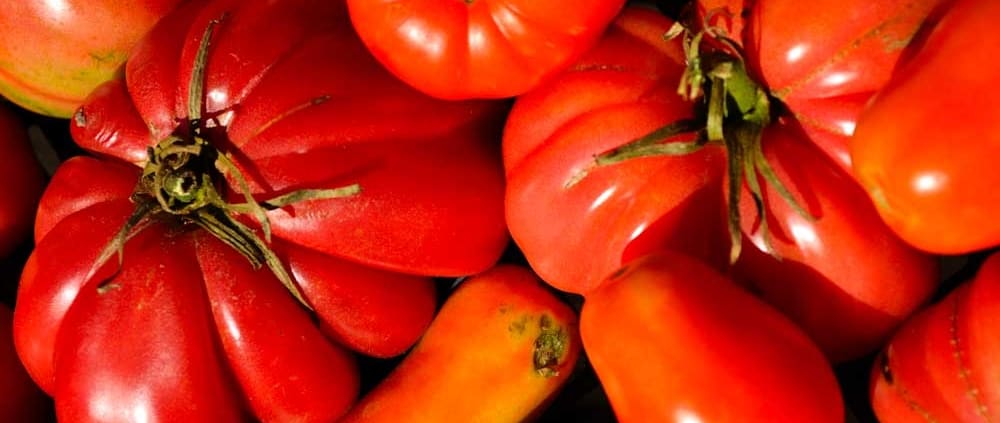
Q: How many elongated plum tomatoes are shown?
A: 3